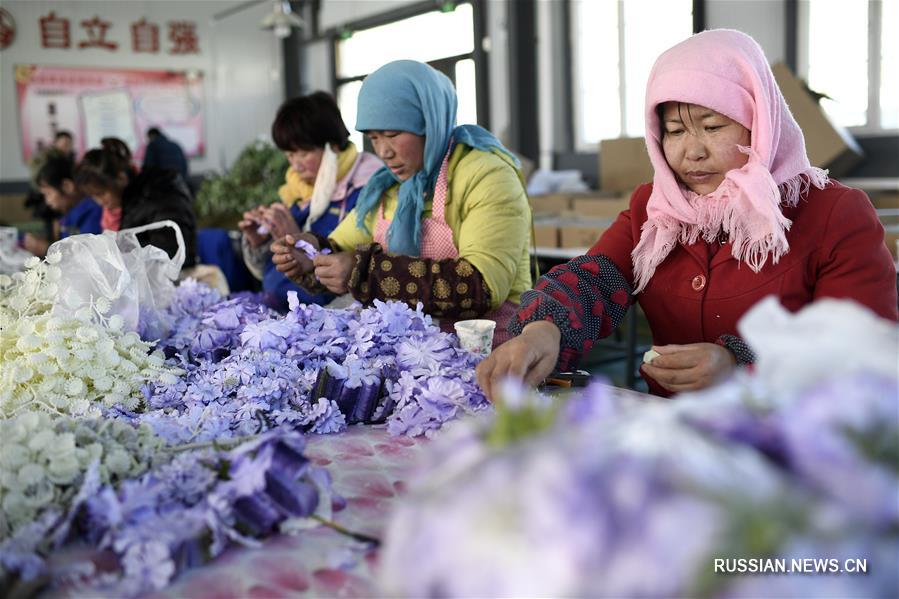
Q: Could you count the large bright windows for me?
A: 3